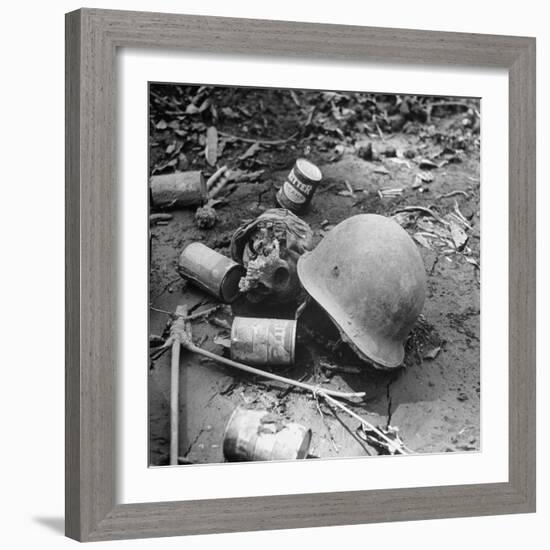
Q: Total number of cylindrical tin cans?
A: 5